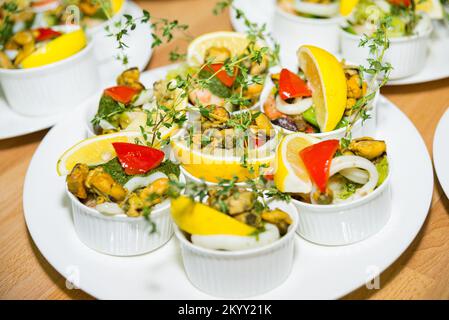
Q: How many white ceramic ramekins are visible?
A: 11